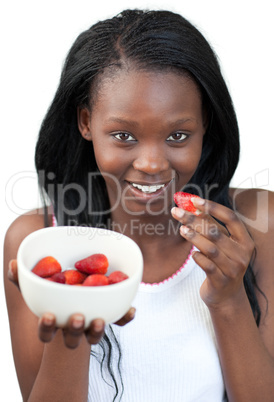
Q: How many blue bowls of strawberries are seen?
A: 0